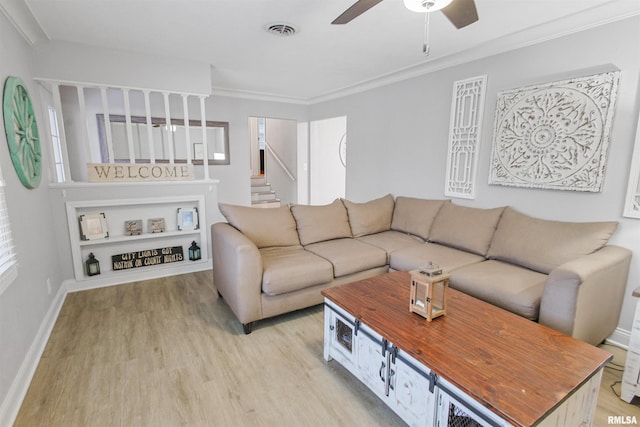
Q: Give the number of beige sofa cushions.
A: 11